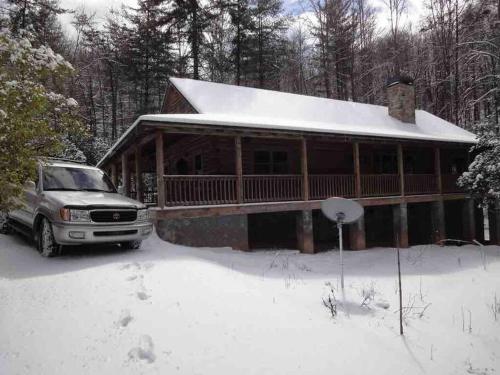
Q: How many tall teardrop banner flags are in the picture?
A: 0